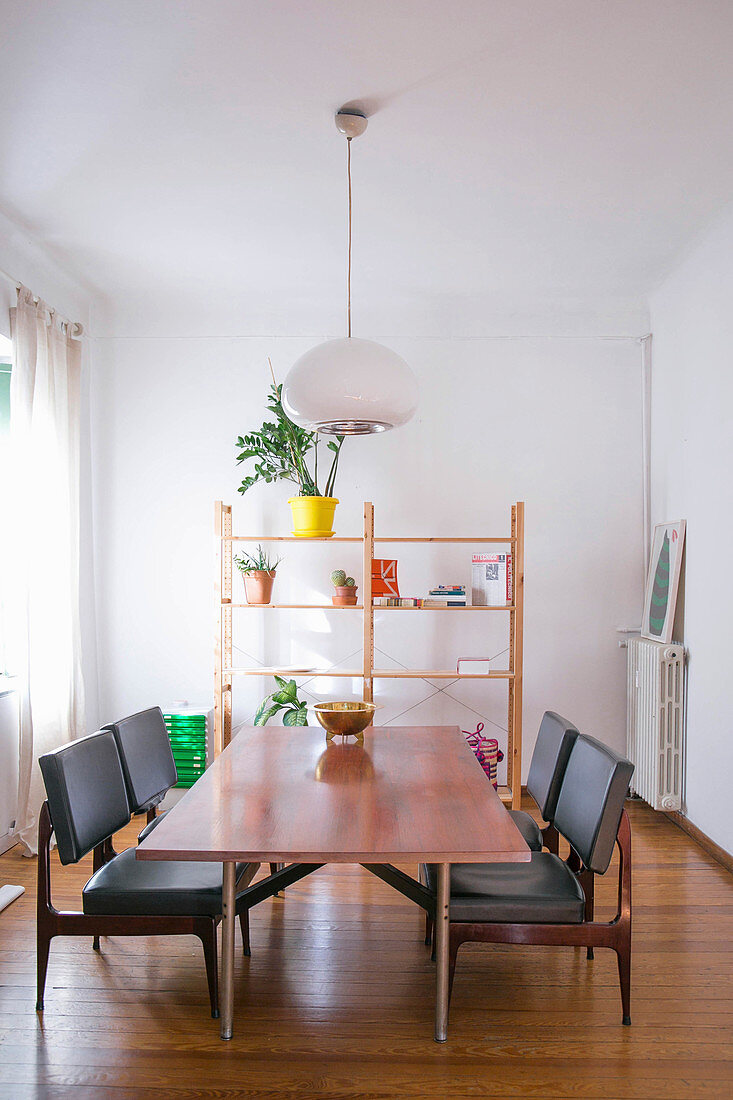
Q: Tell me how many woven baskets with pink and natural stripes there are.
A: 1